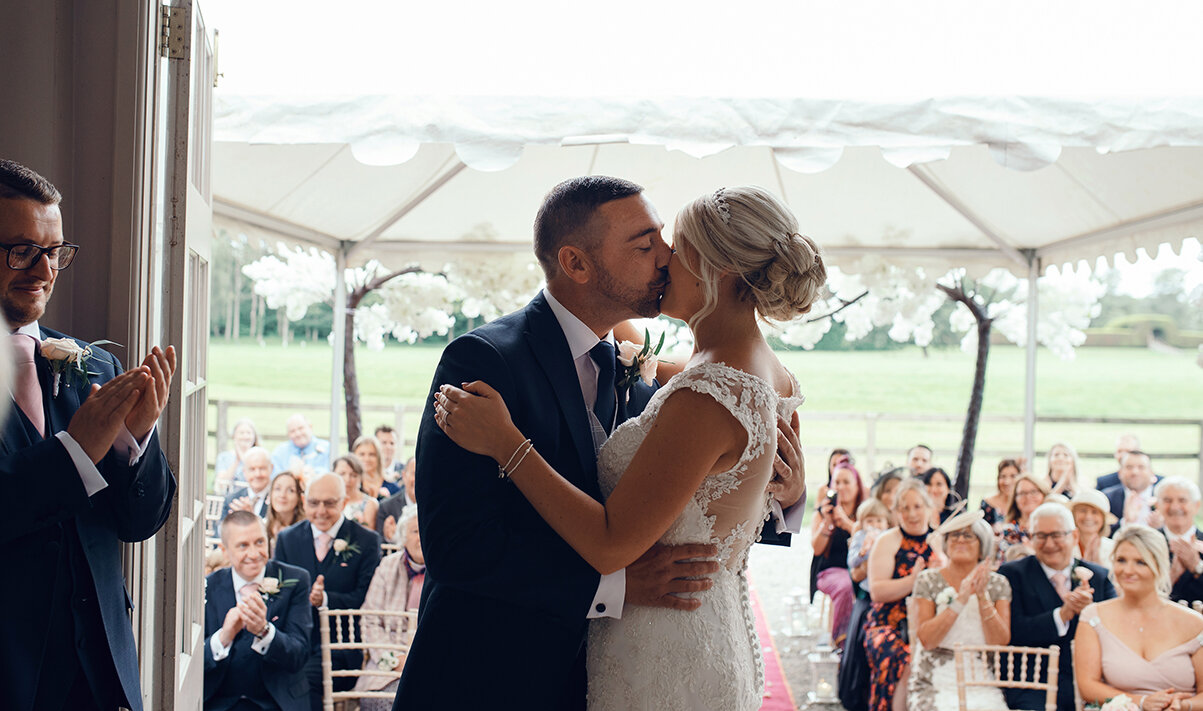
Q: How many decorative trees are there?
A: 2